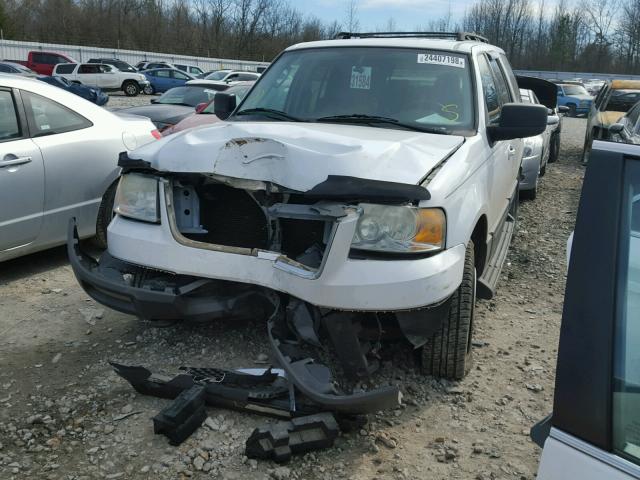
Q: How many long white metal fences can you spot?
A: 1